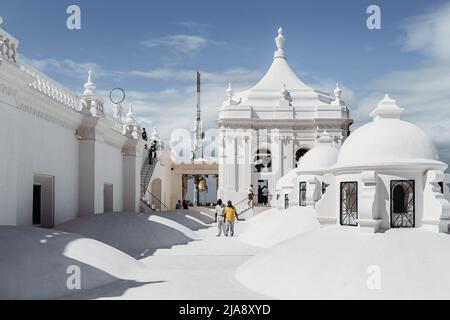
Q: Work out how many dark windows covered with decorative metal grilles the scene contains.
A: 2